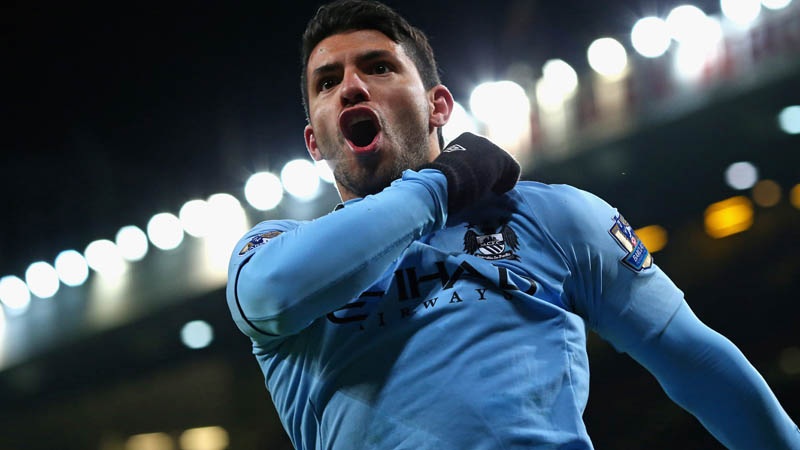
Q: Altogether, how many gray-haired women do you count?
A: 0